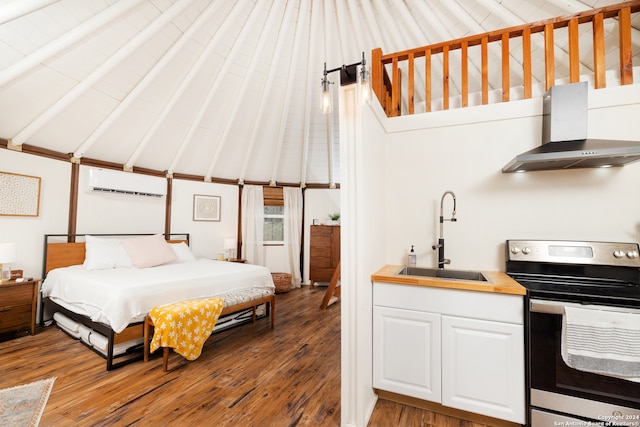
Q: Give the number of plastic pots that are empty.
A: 0